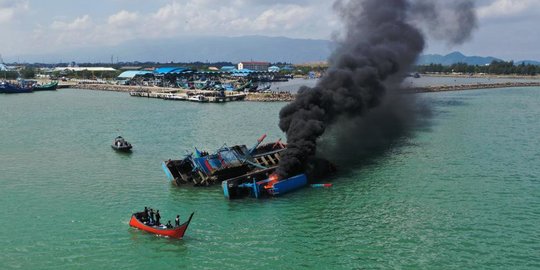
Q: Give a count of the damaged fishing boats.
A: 2